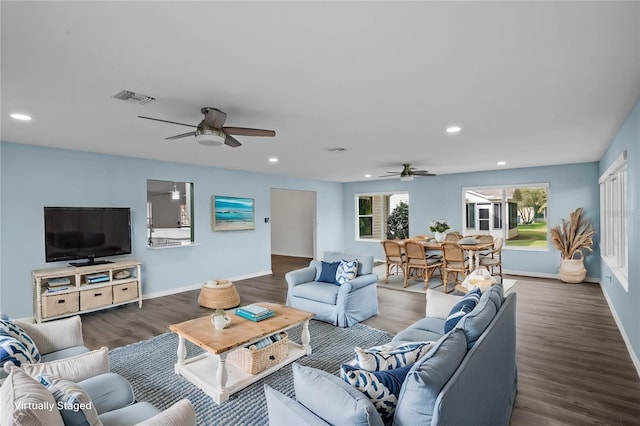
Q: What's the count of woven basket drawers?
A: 3